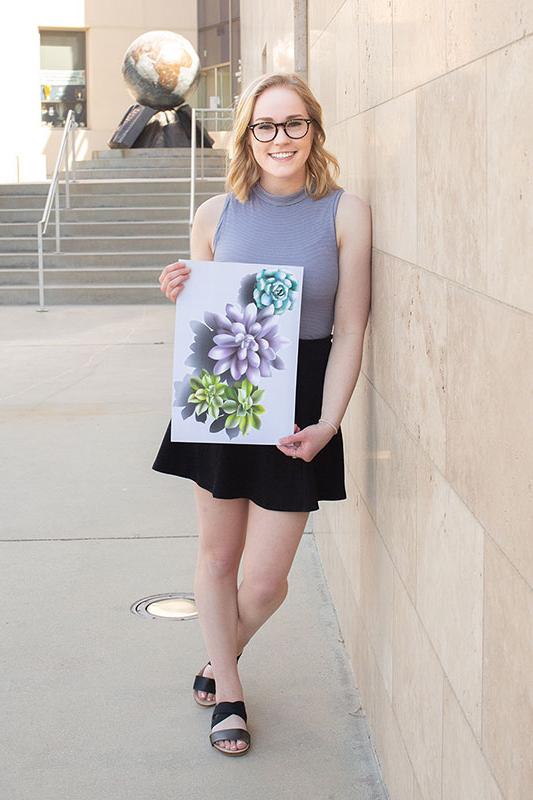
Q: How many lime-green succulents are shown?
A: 2